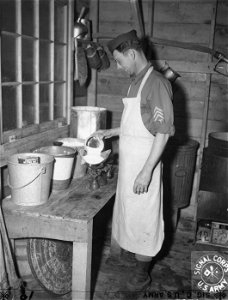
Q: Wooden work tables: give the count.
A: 1